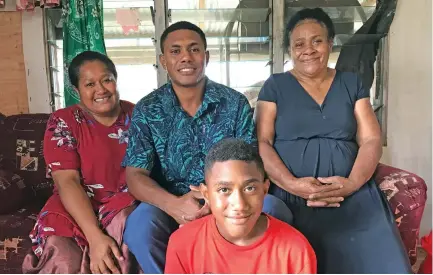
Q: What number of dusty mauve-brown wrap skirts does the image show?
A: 1